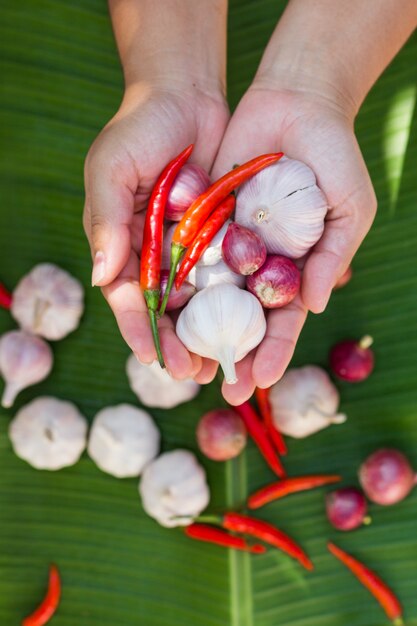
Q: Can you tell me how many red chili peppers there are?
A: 11